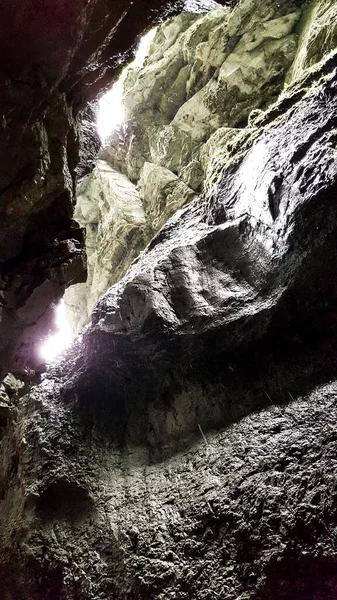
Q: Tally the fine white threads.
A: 3